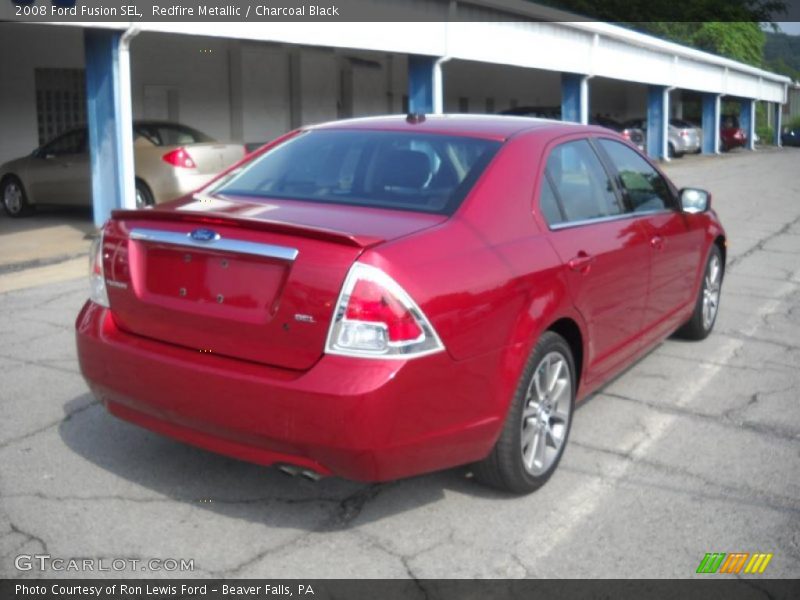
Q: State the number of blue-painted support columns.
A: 7